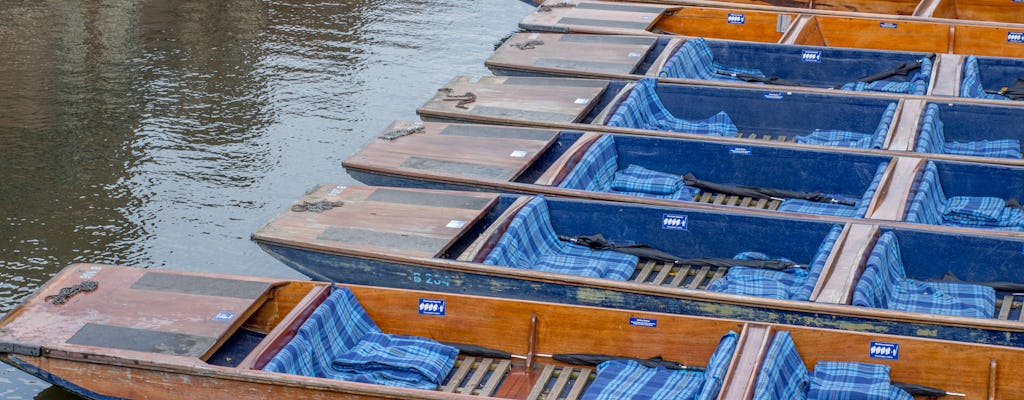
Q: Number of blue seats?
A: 15